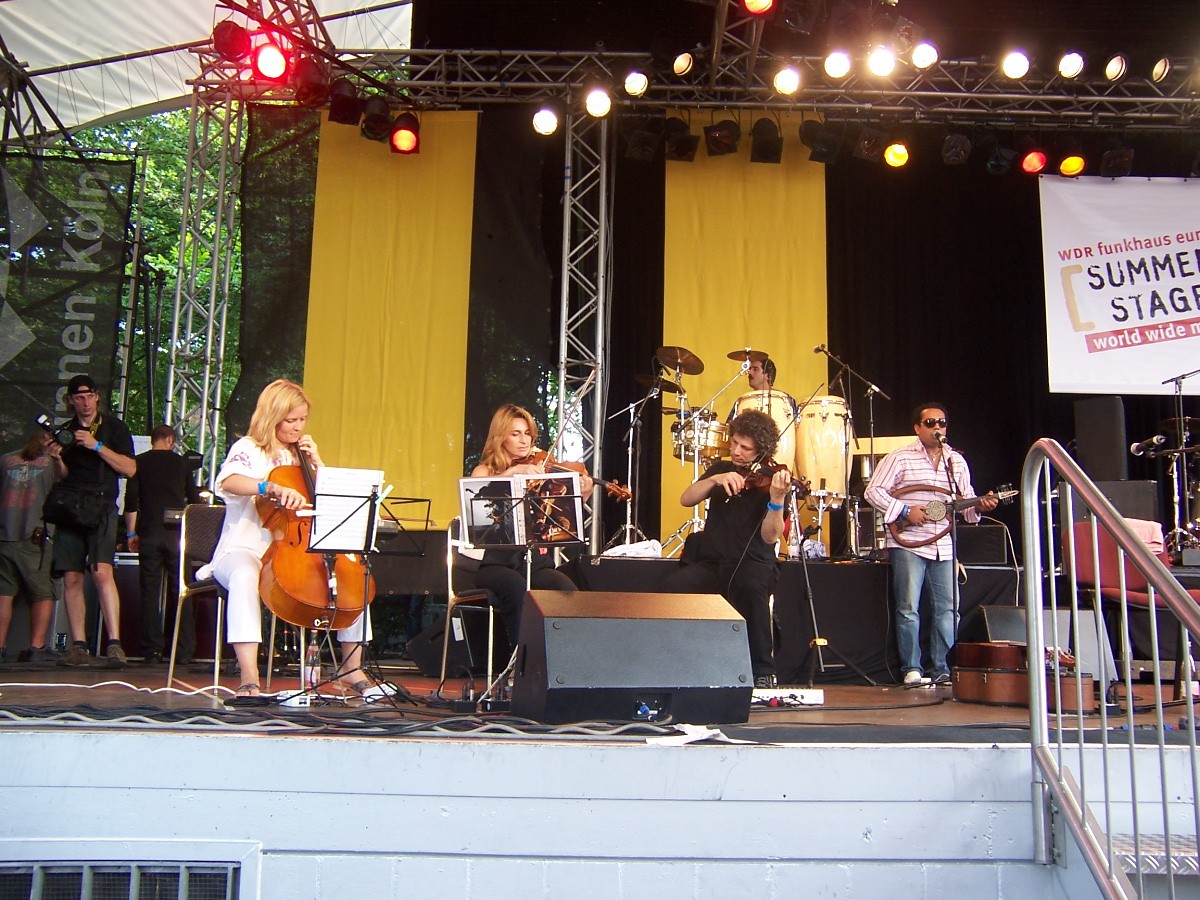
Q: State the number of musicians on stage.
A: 5